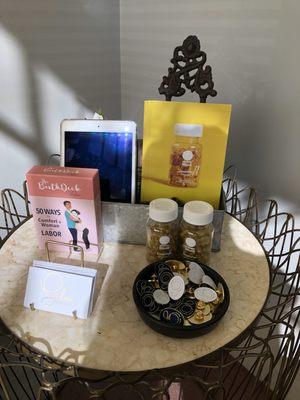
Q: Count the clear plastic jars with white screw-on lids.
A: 2